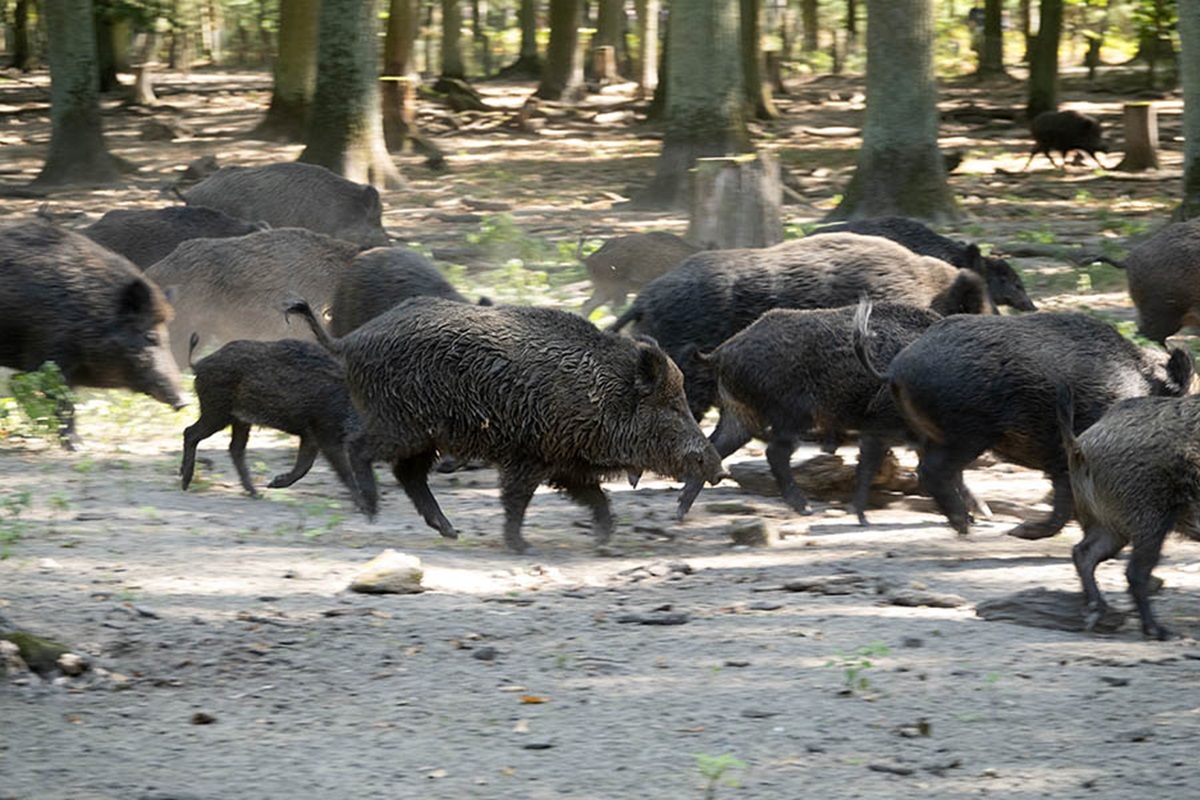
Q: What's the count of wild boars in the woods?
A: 15